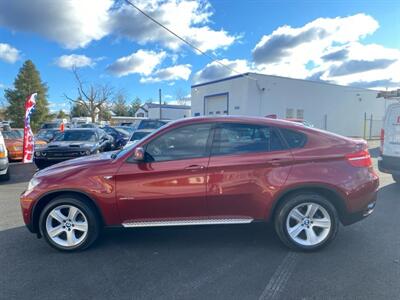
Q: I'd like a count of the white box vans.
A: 1